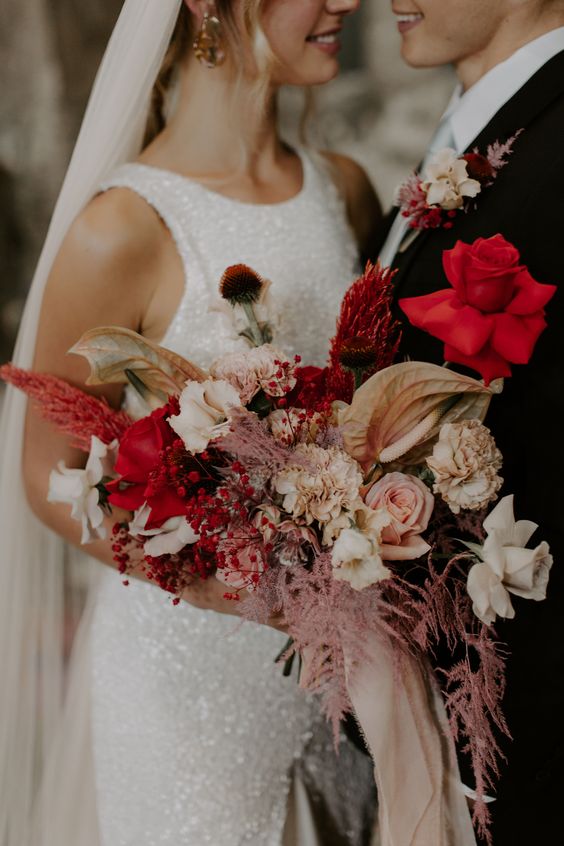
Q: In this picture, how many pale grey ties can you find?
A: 1